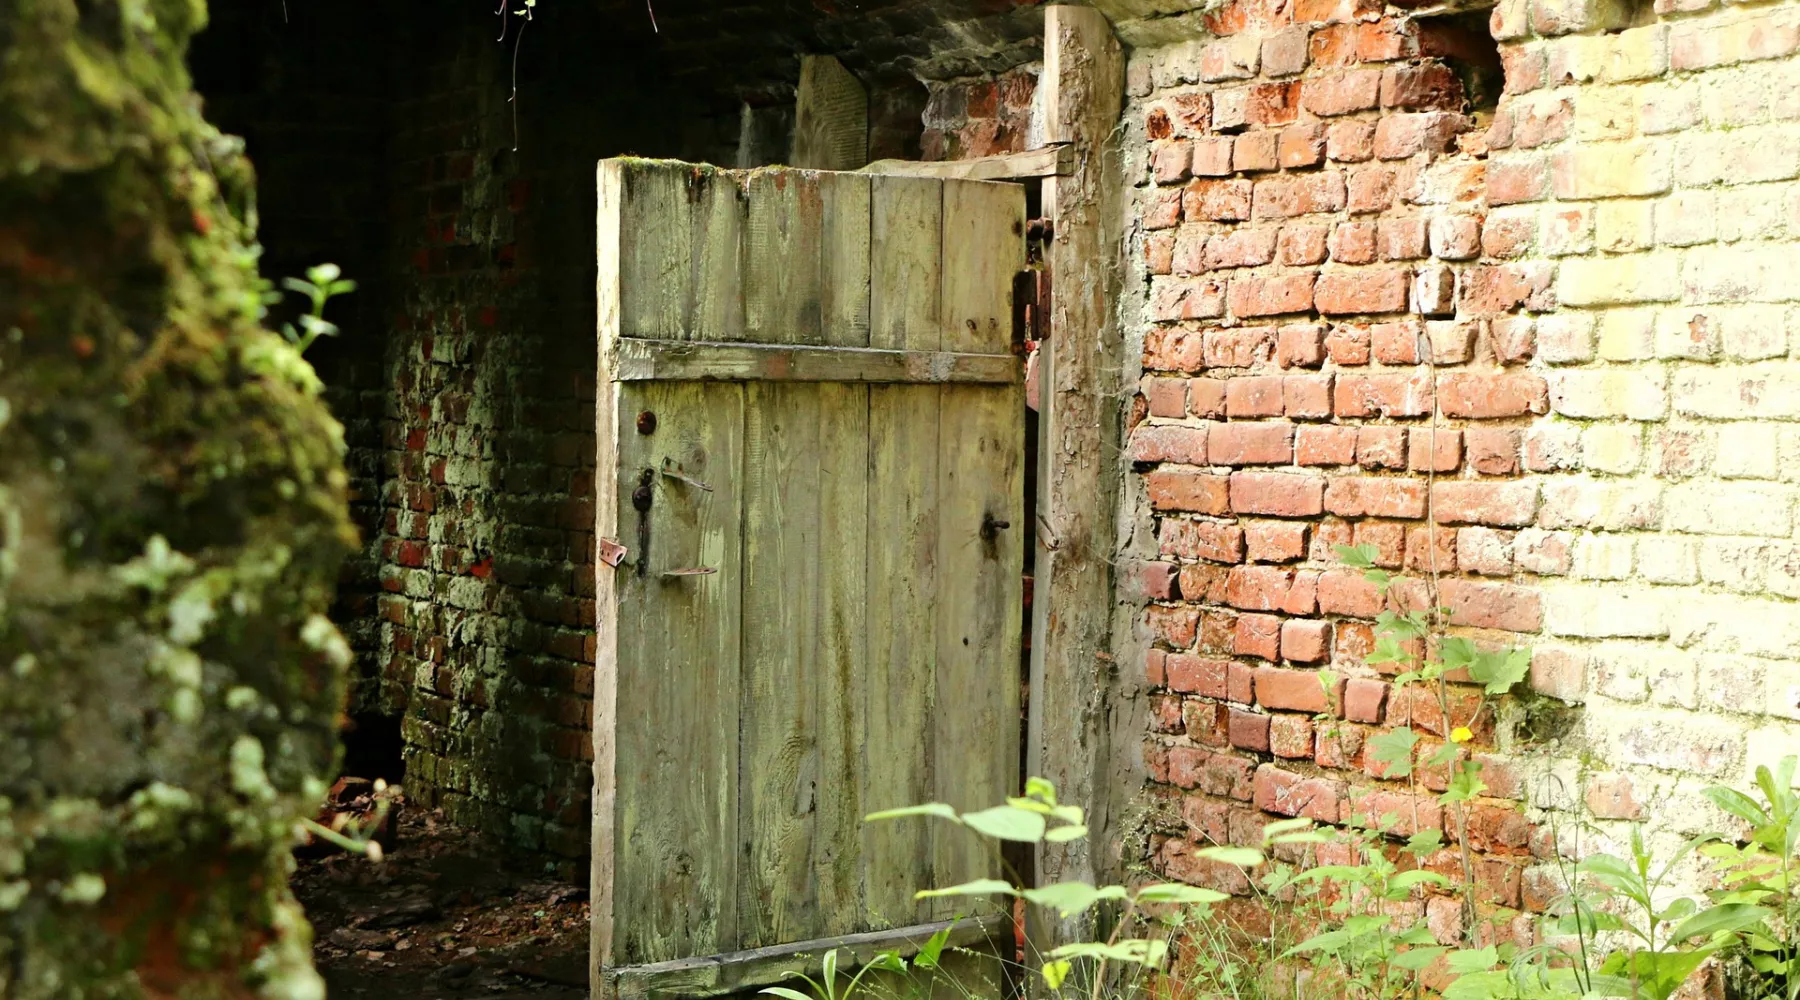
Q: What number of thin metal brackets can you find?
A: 2